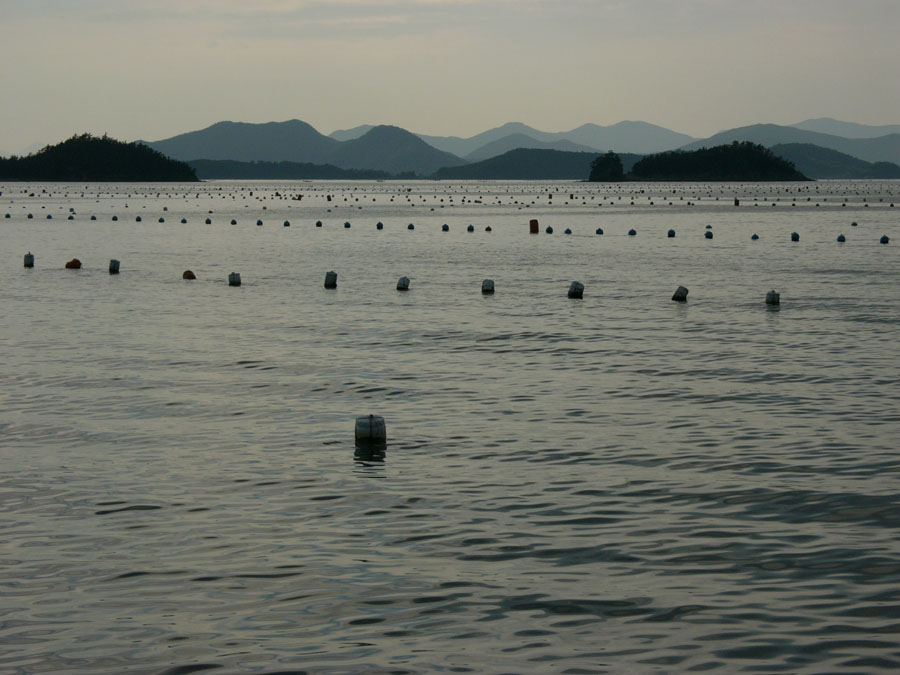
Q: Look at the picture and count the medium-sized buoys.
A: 11